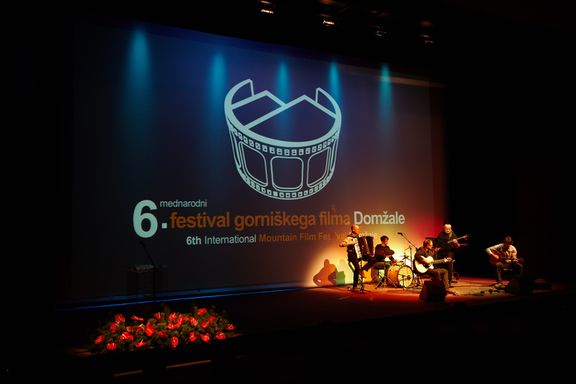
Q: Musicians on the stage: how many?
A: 5